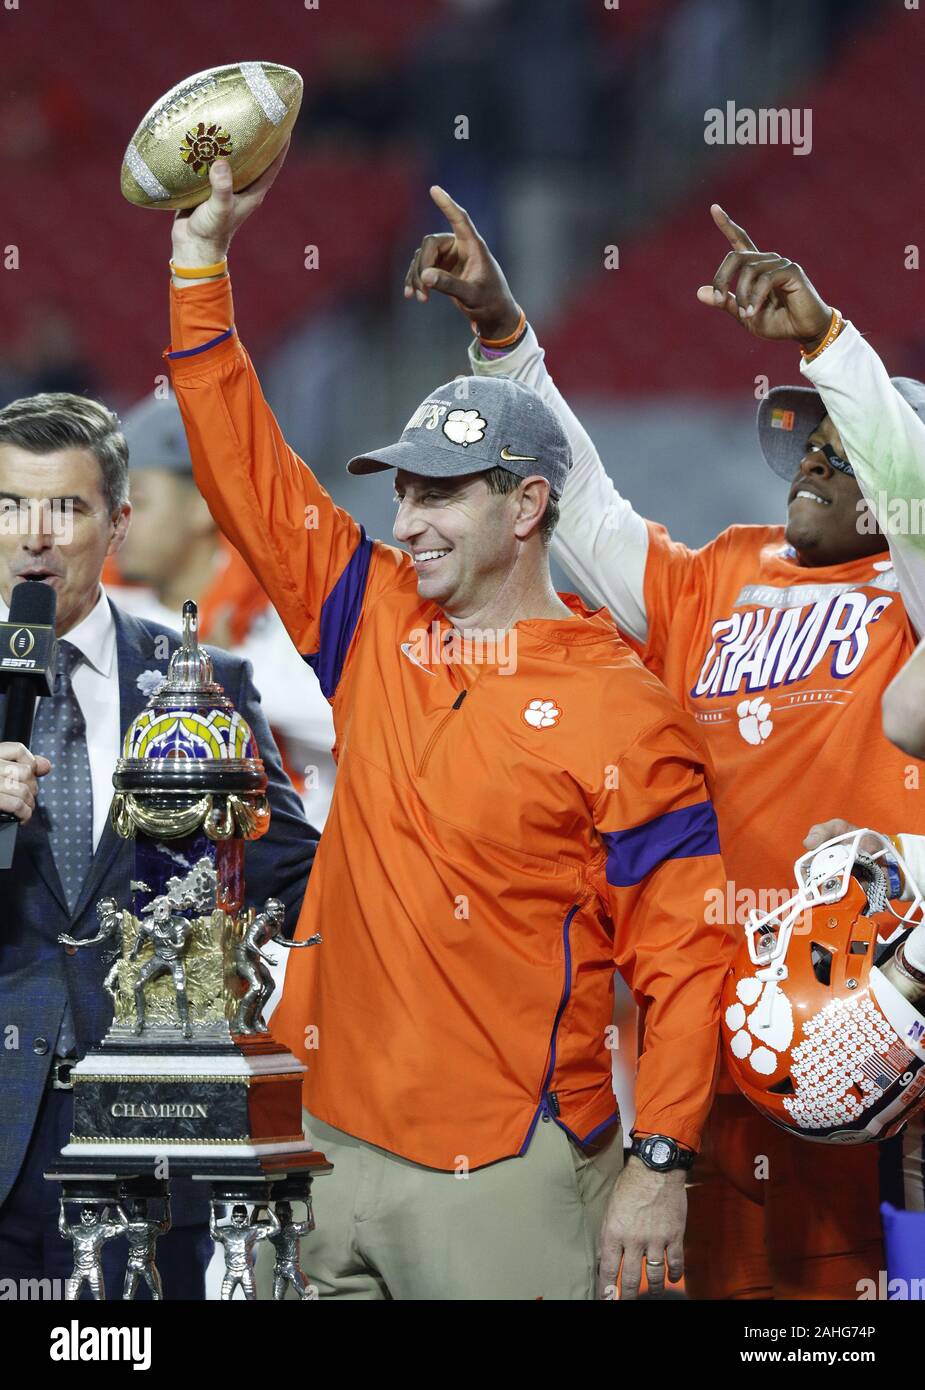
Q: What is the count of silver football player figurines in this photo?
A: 7